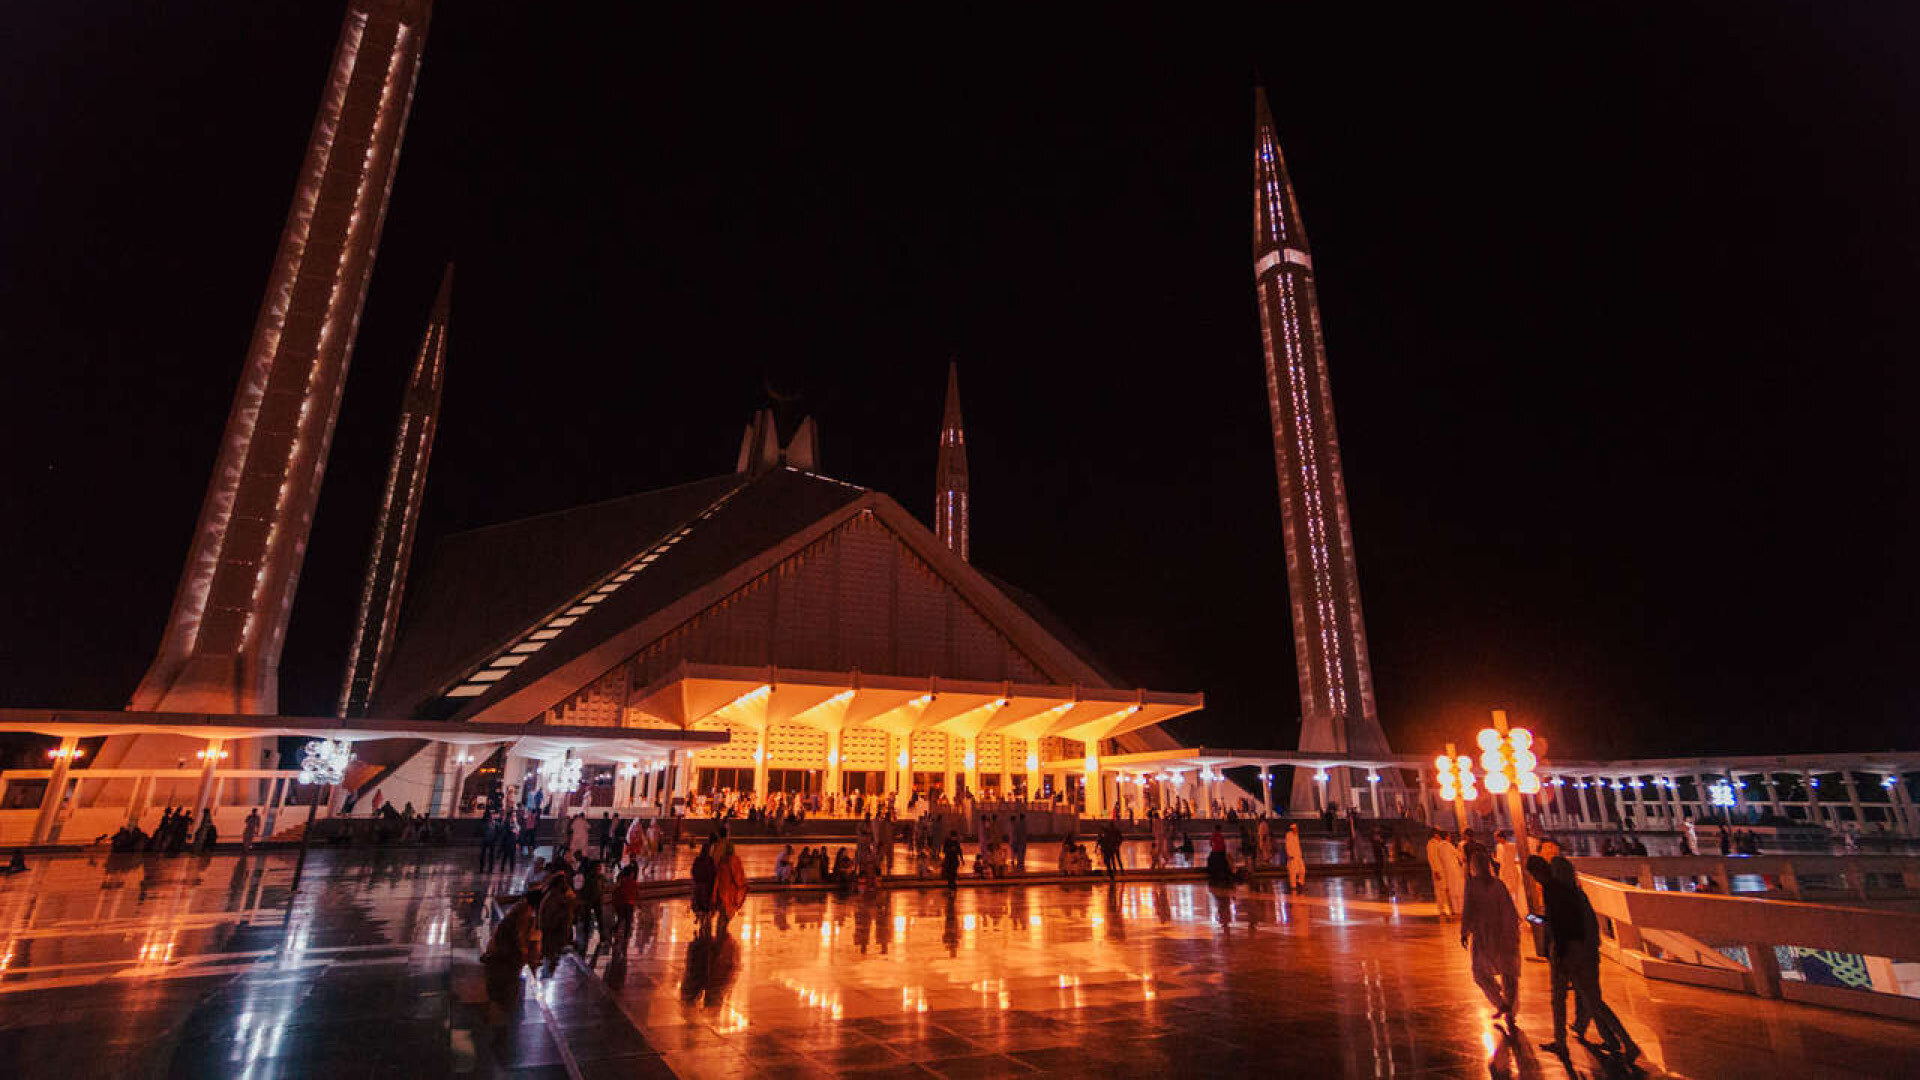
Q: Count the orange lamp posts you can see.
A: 2